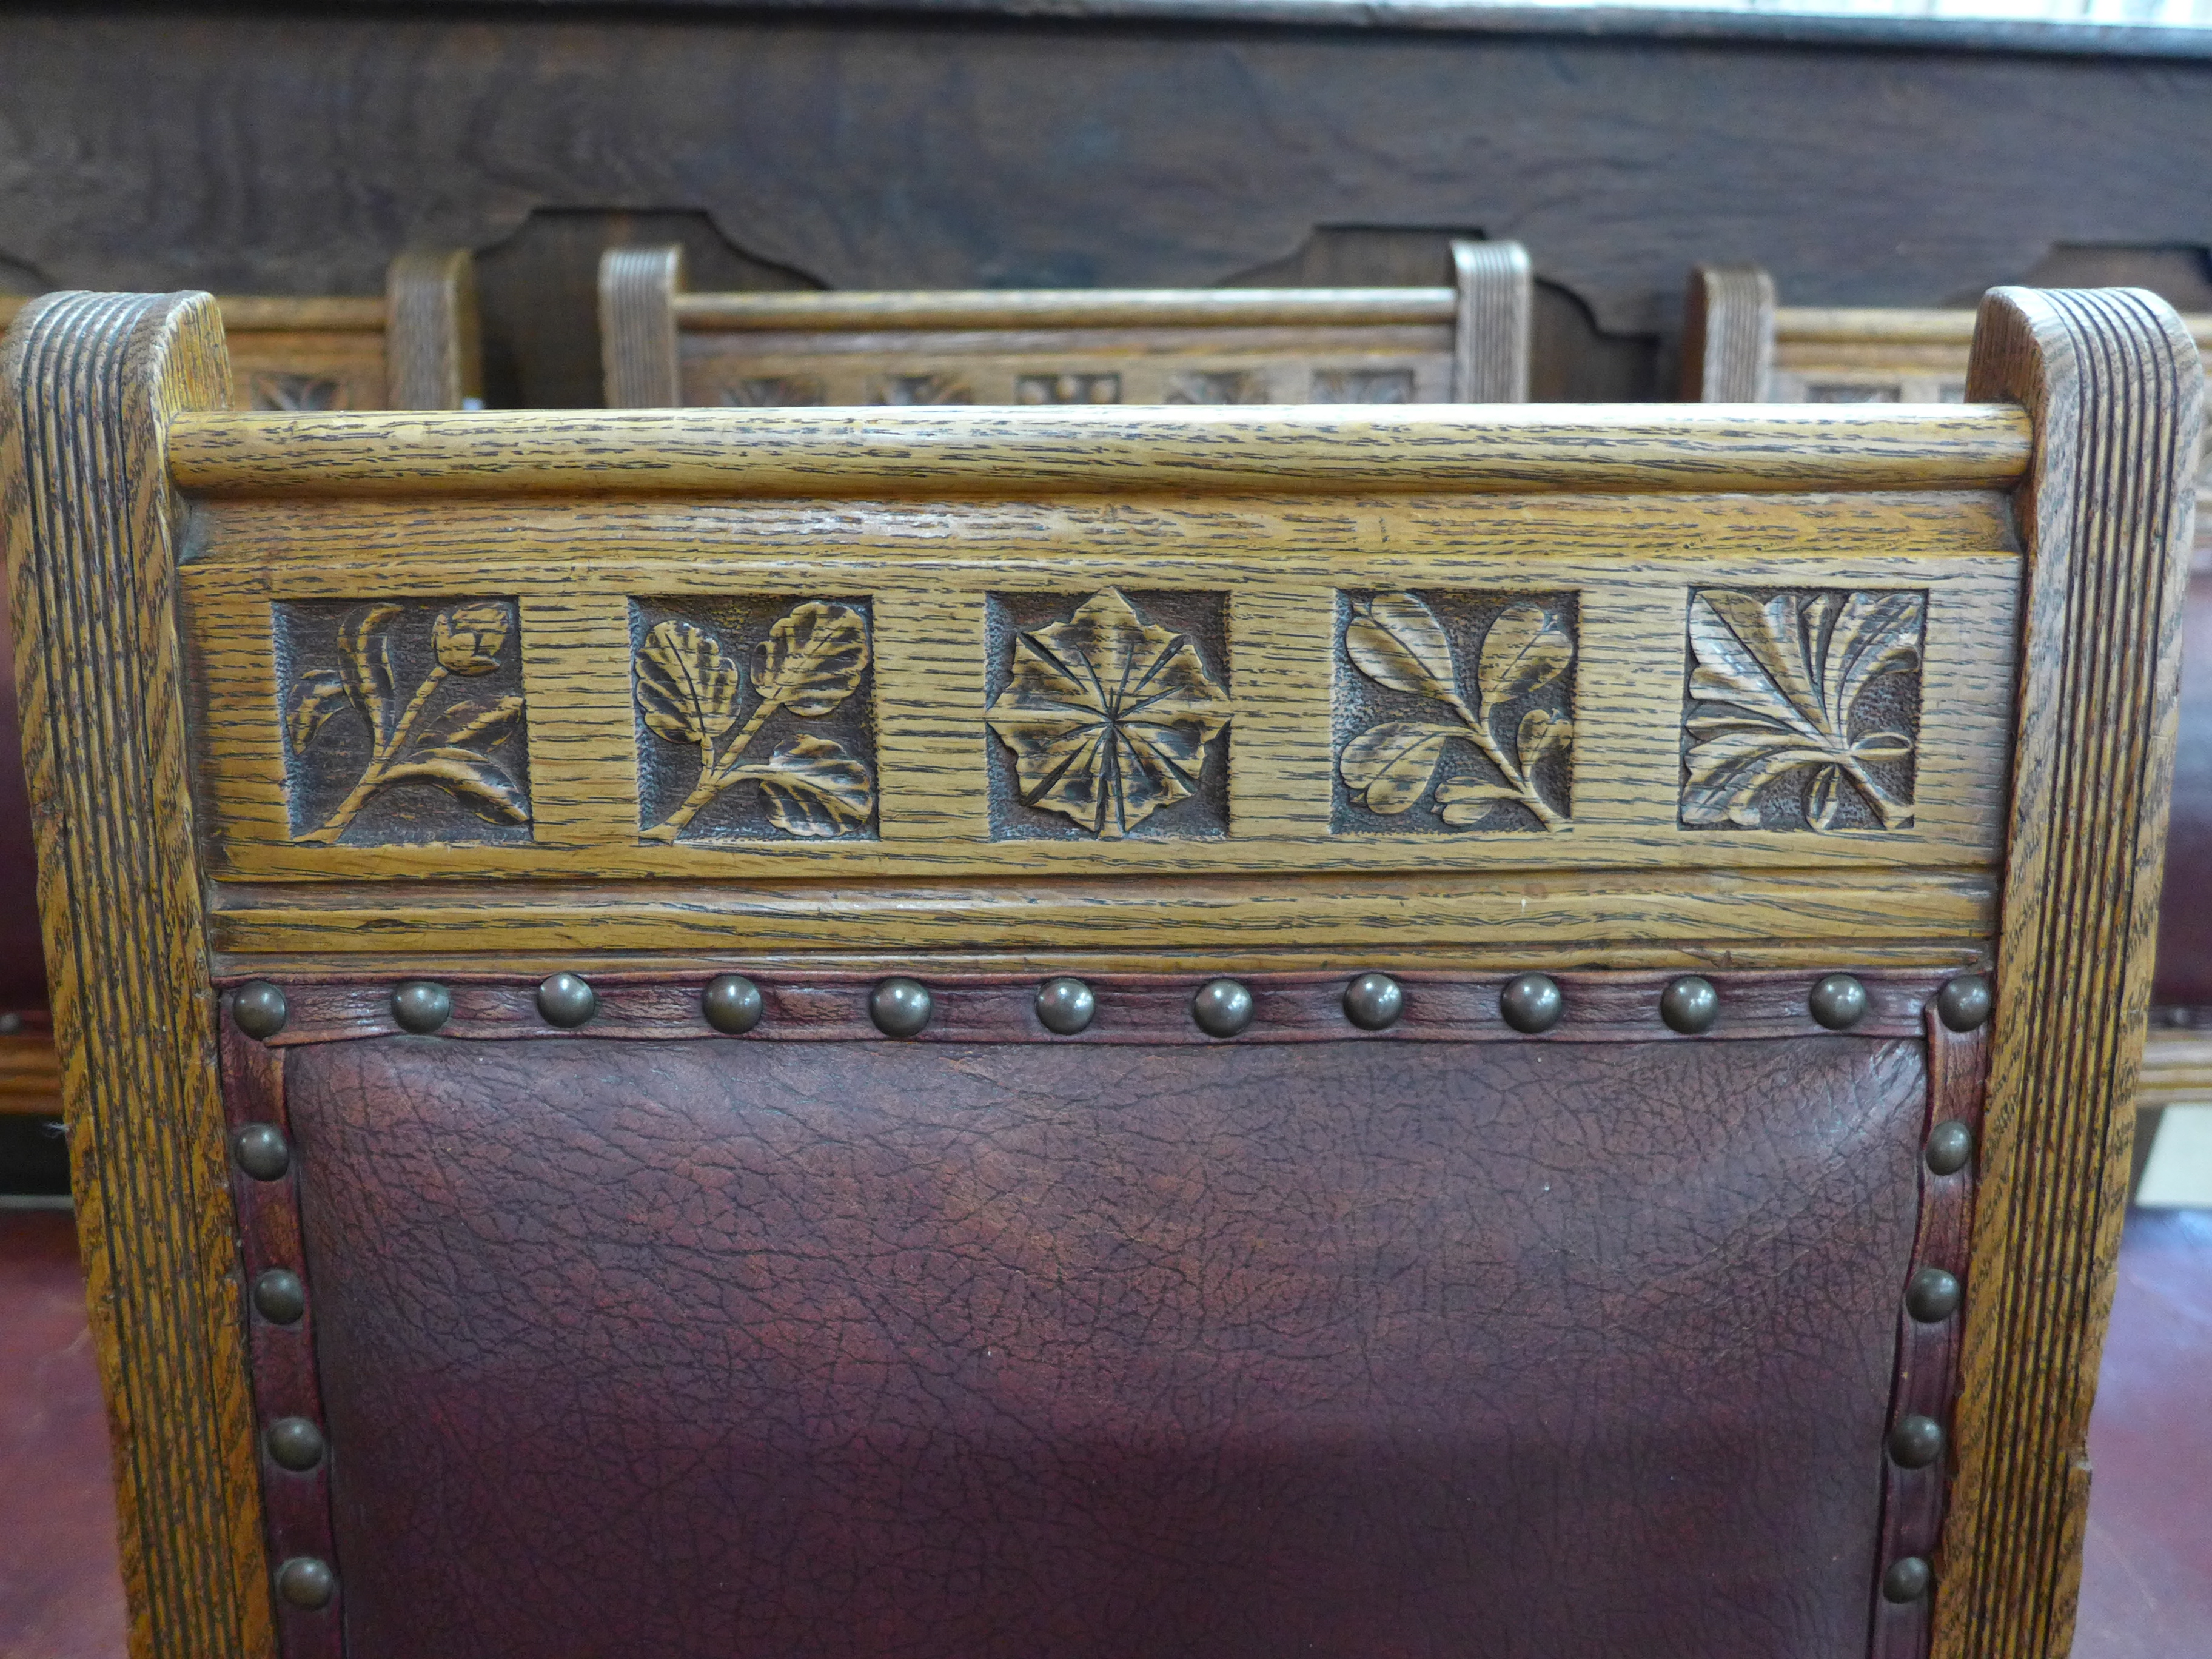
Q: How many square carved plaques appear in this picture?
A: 5